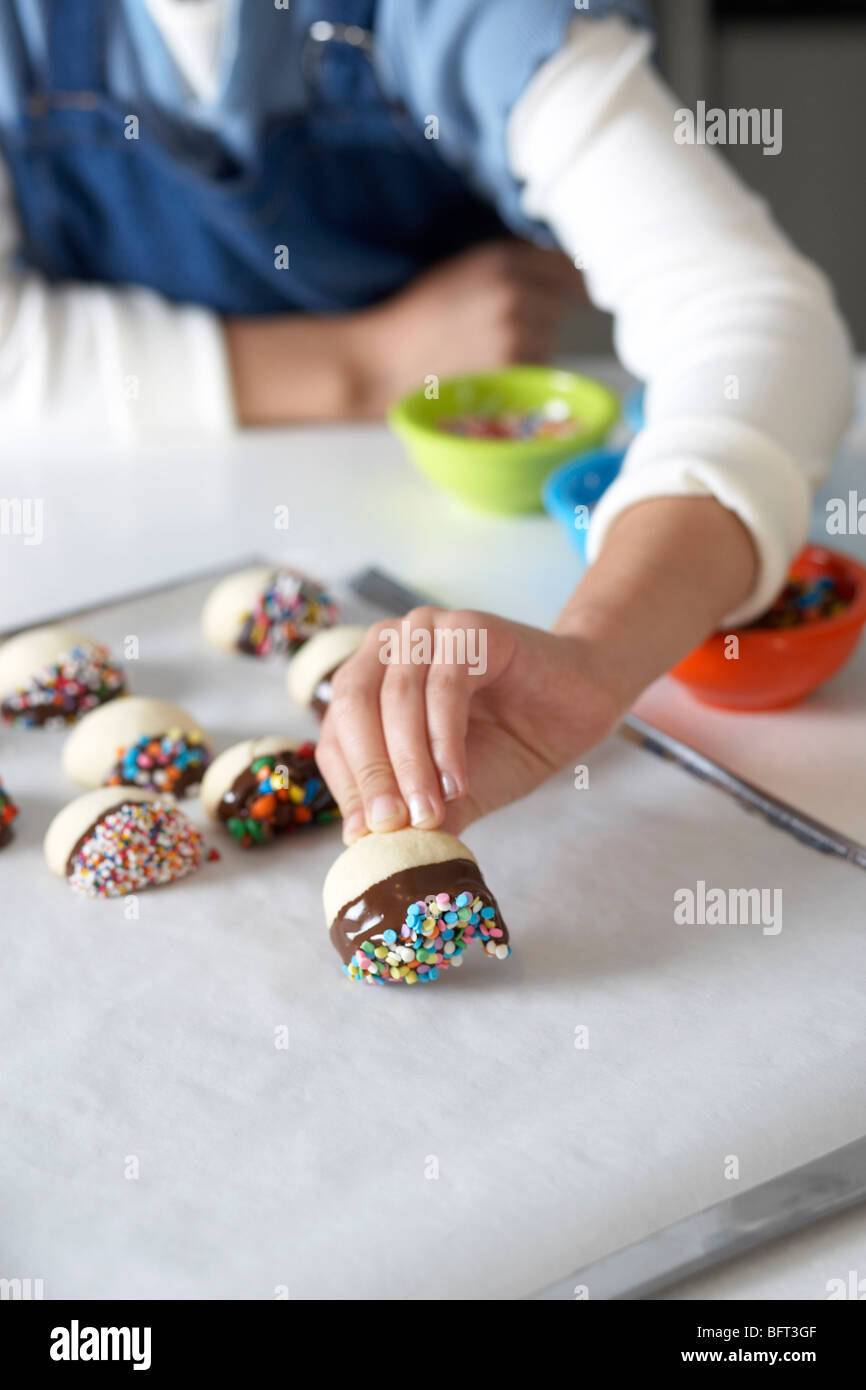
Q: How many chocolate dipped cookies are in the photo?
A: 8